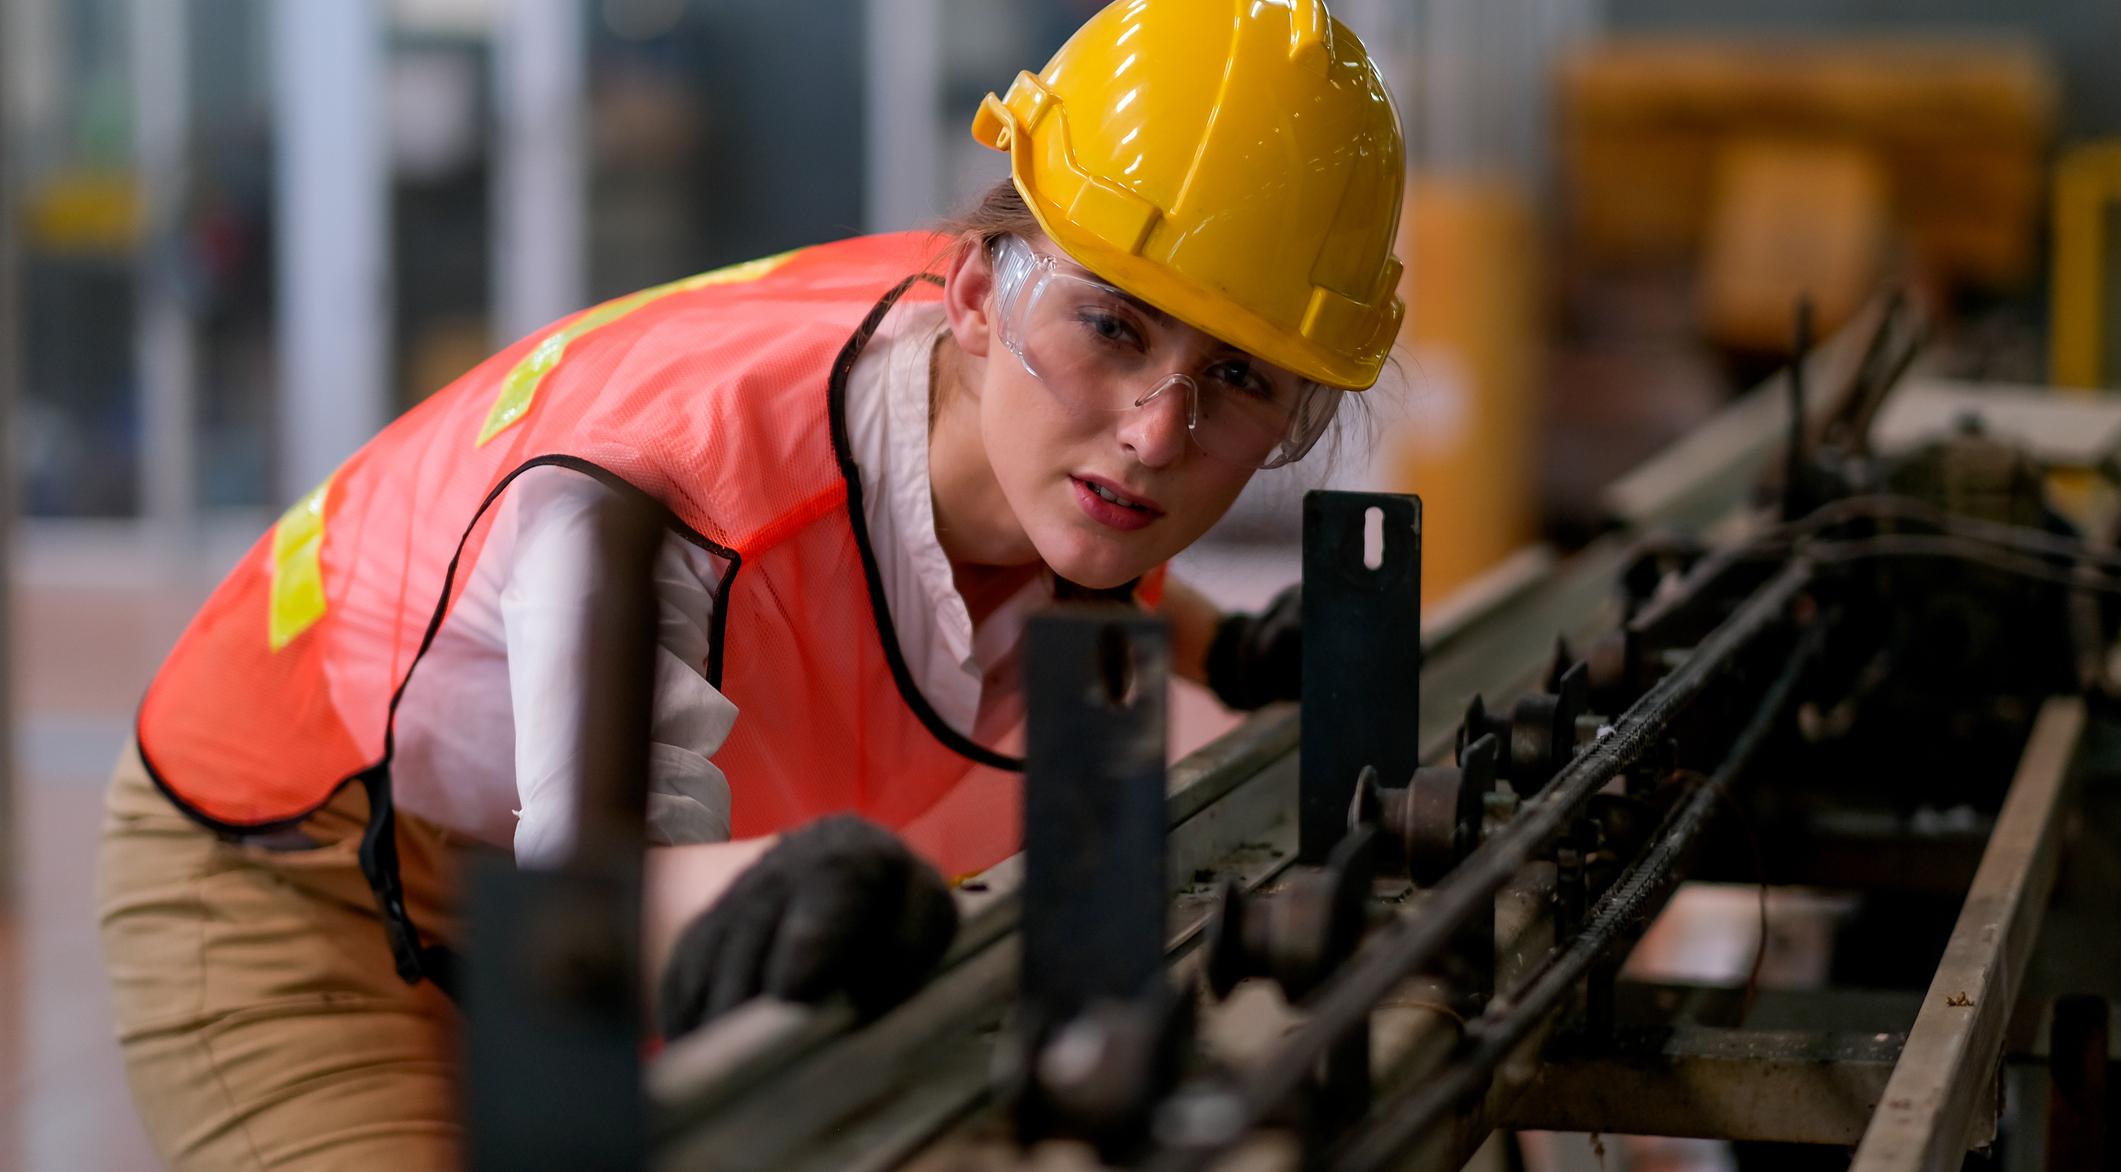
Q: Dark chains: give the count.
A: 2